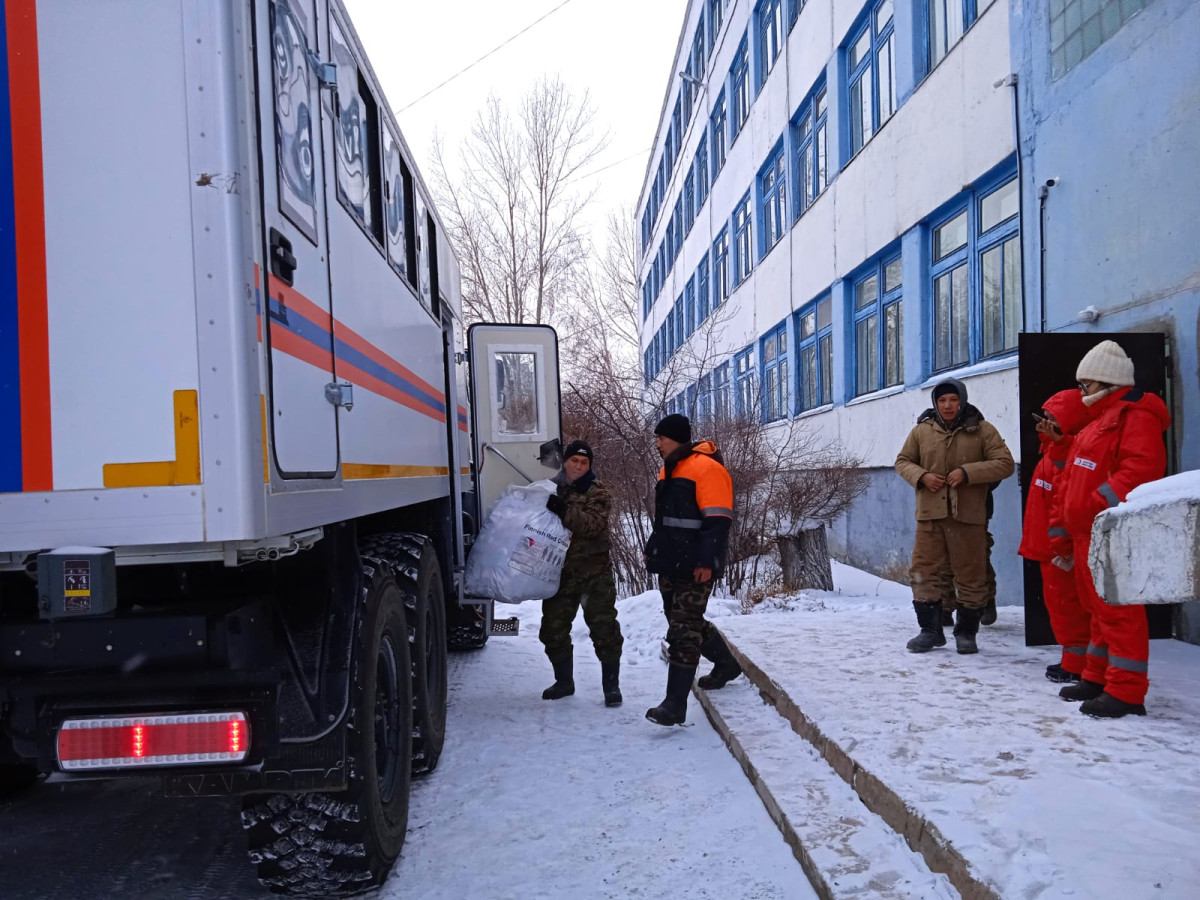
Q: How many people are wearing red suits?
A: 2